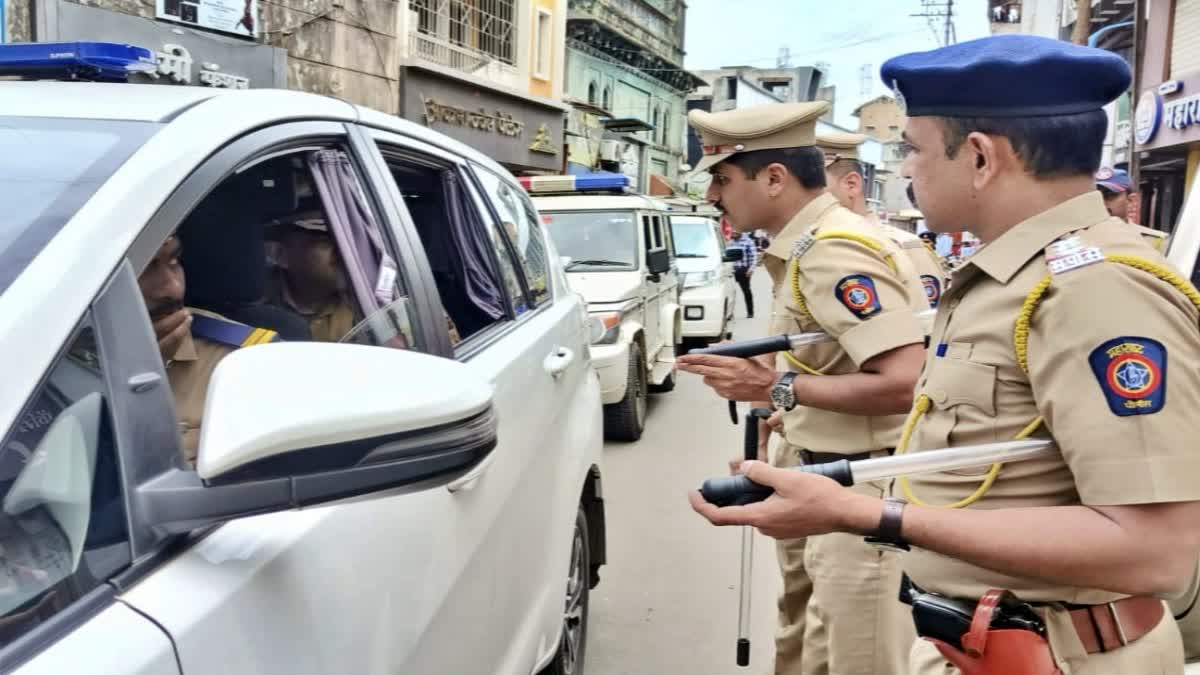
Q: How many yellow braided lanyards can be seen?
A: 2